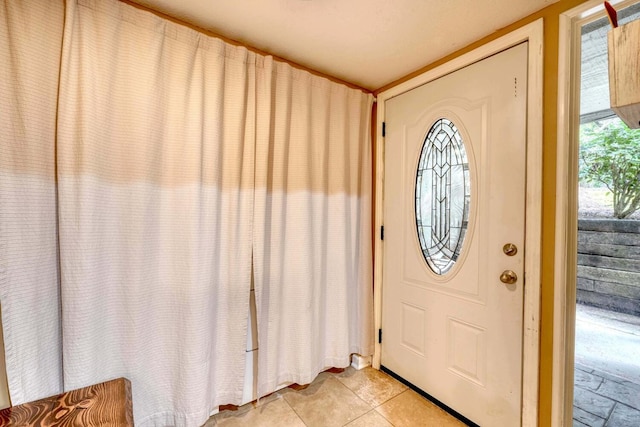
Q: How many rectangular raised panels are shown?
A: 2